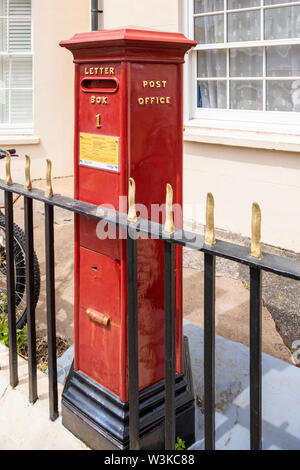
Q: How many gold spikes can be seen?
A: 7